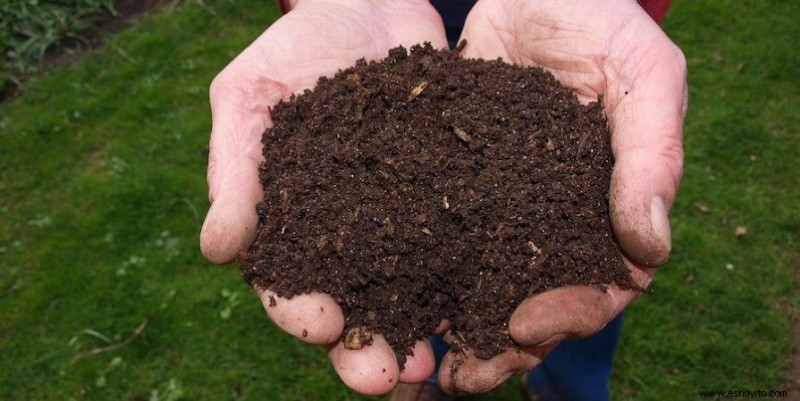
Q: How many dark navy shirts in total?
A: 1